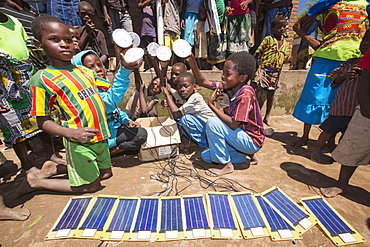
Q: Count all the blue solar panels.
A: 11